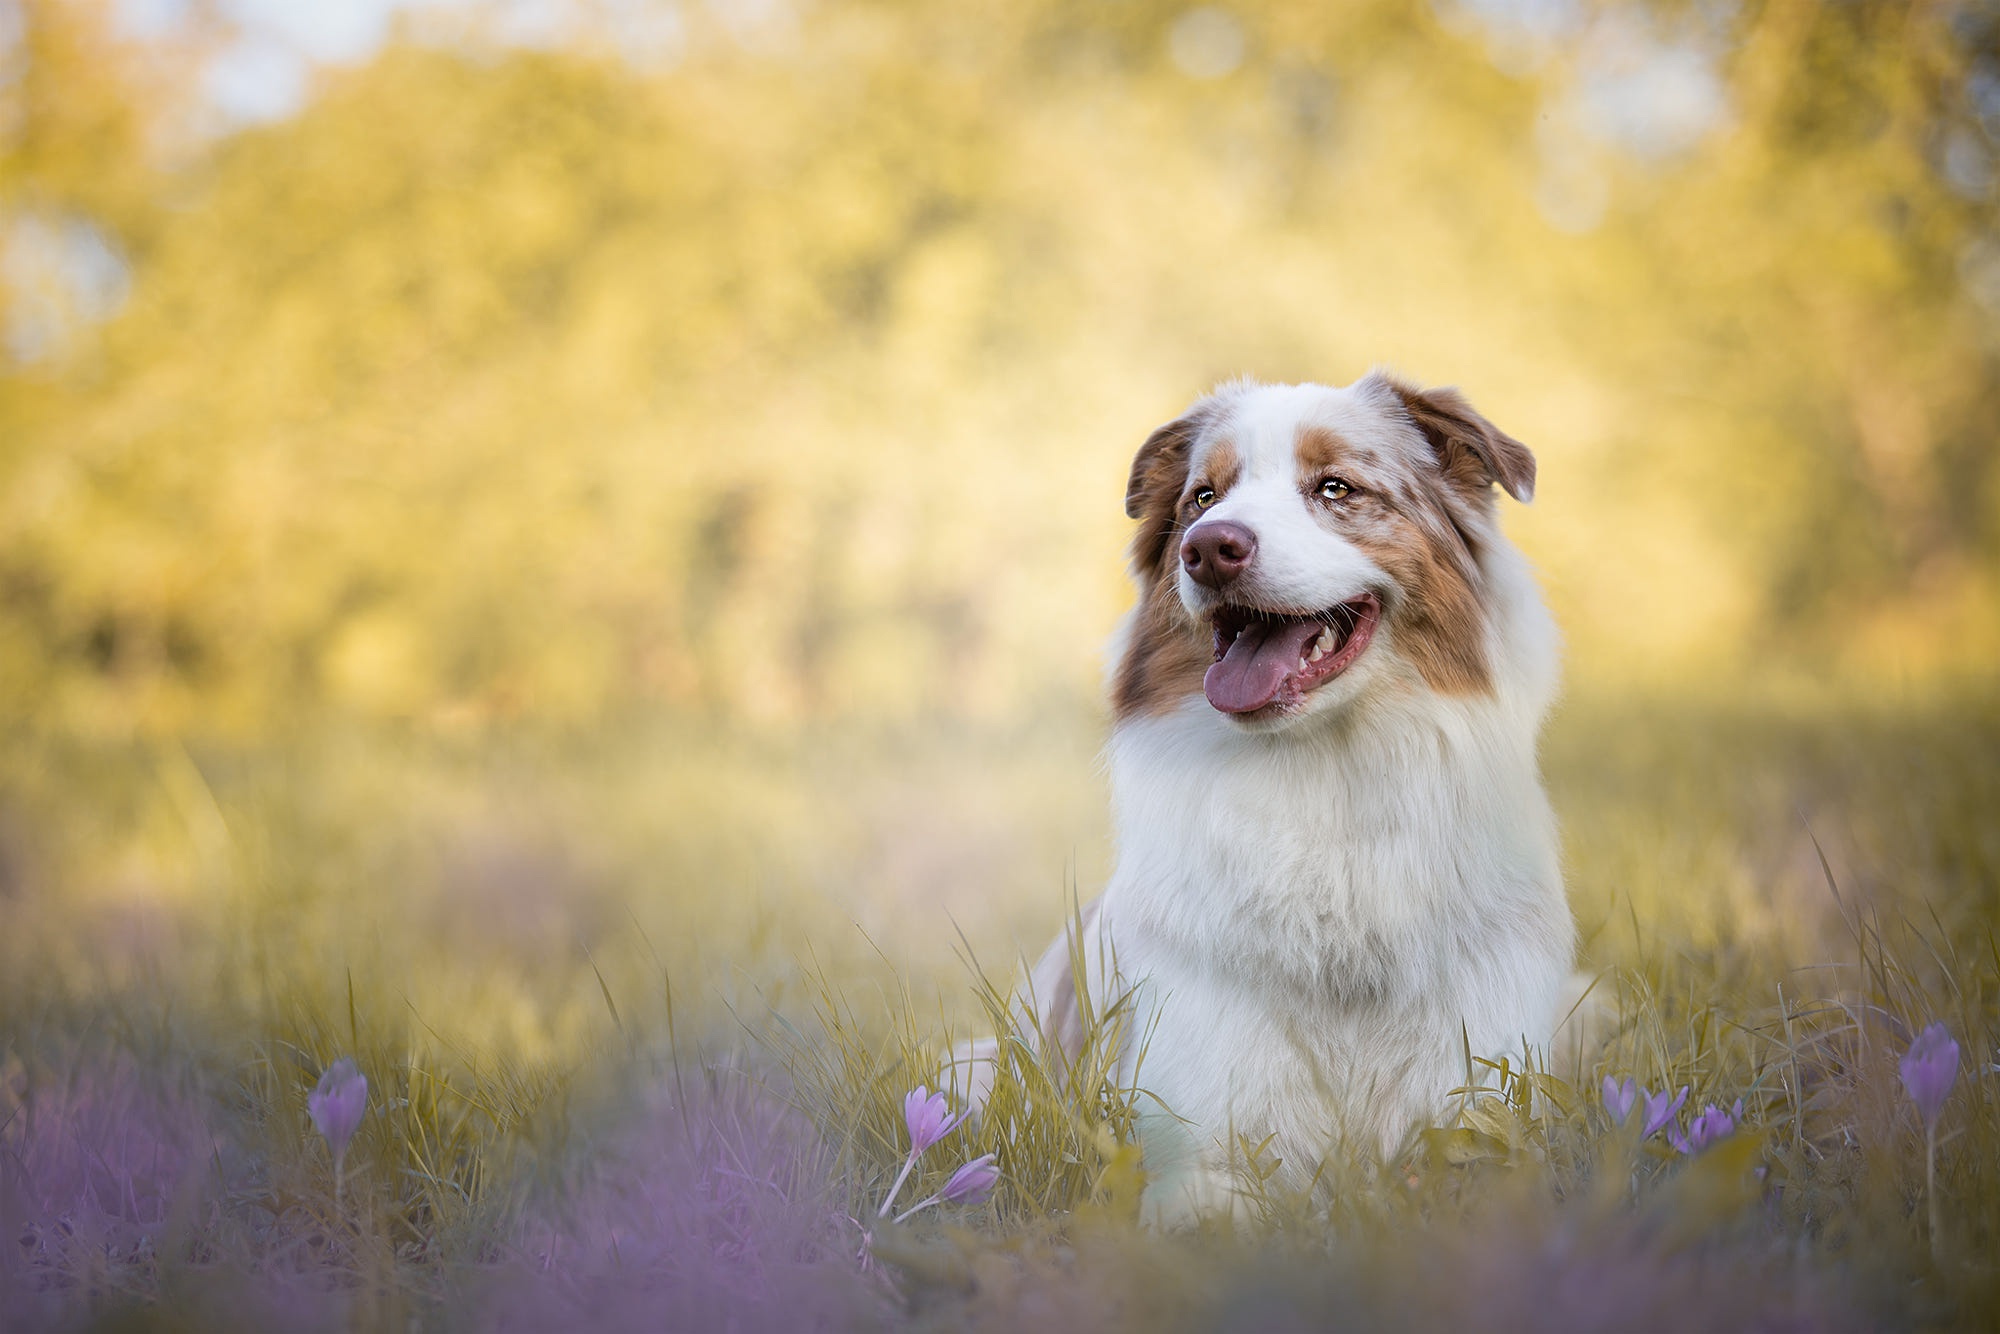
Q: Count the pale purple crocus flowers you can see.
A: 7